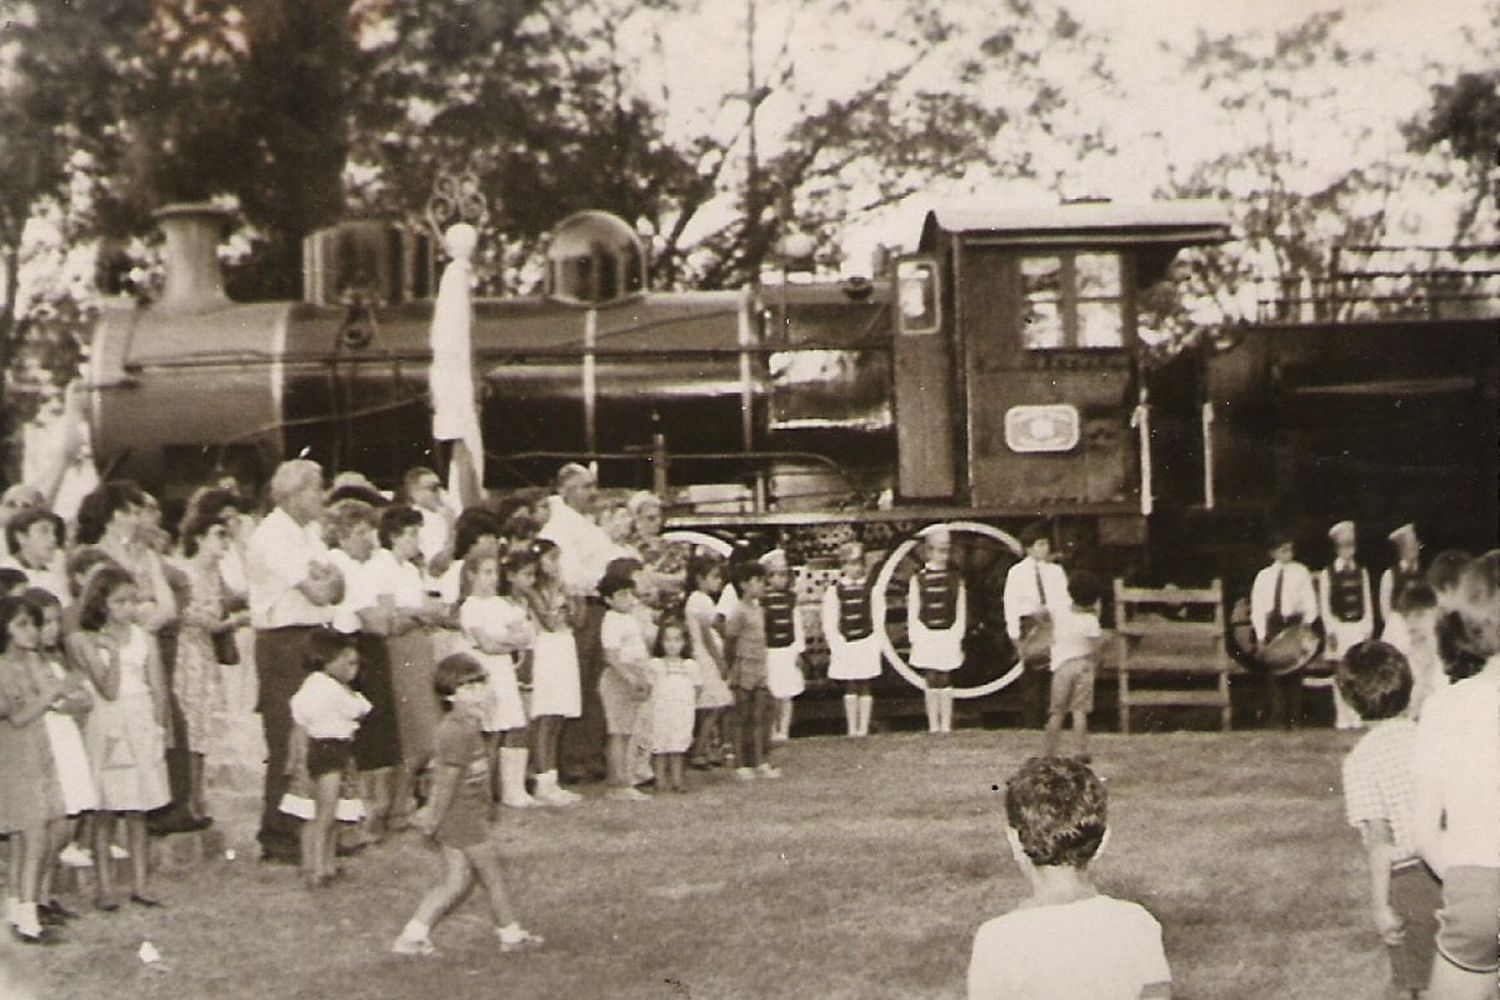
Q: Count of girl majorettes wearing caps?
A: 5